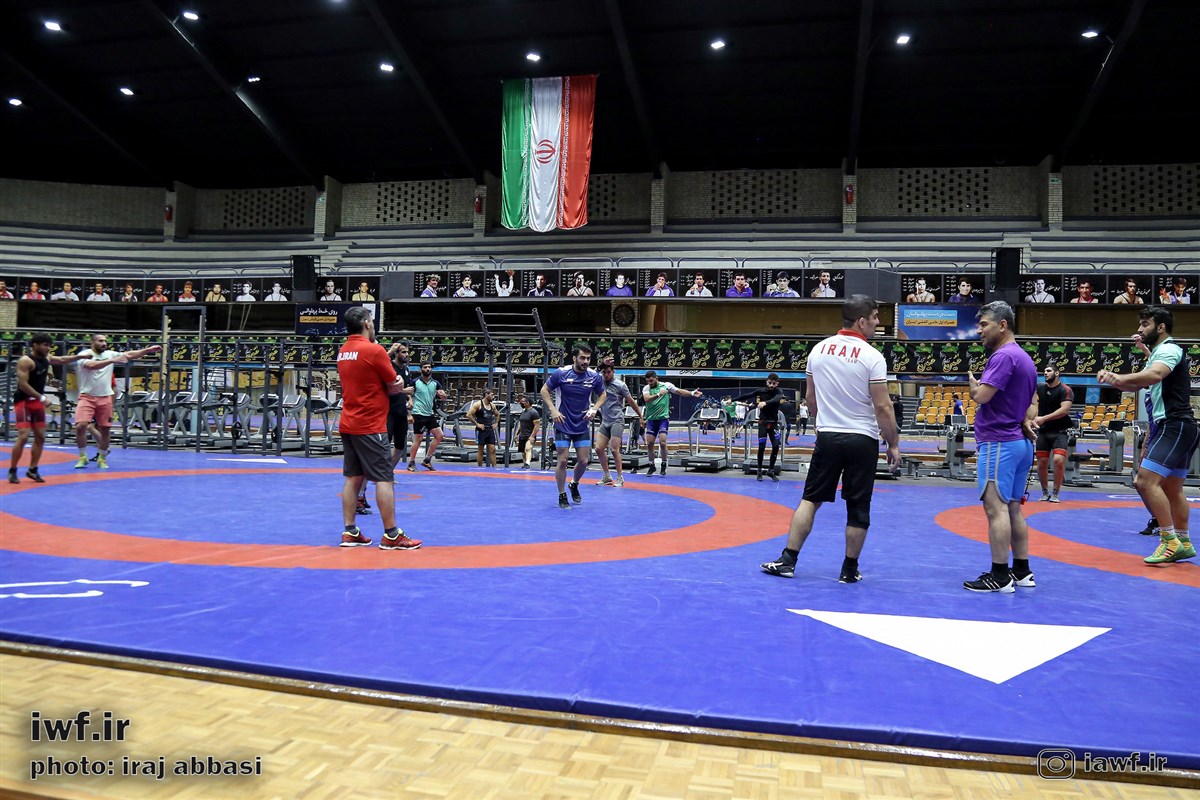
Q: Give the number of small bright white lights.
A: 10